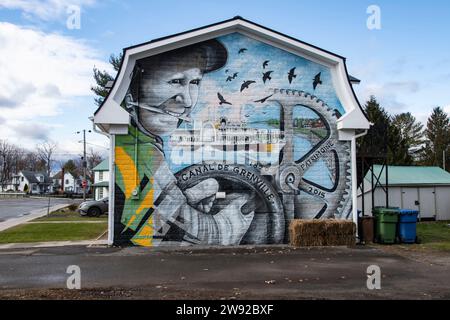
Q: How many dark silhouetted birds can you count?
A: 11